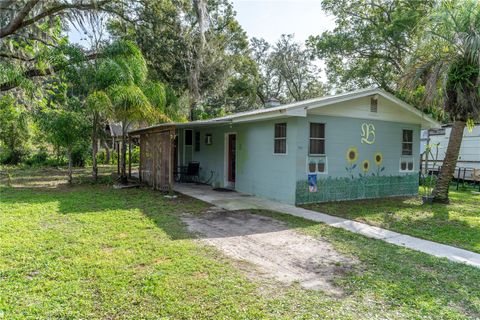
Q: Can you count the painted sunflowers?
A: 3